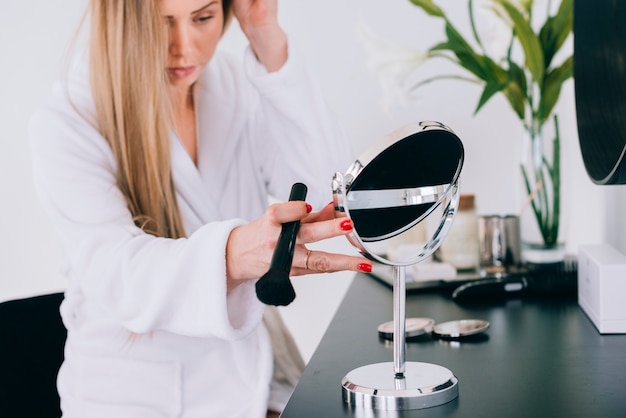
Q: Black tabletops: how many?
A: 1